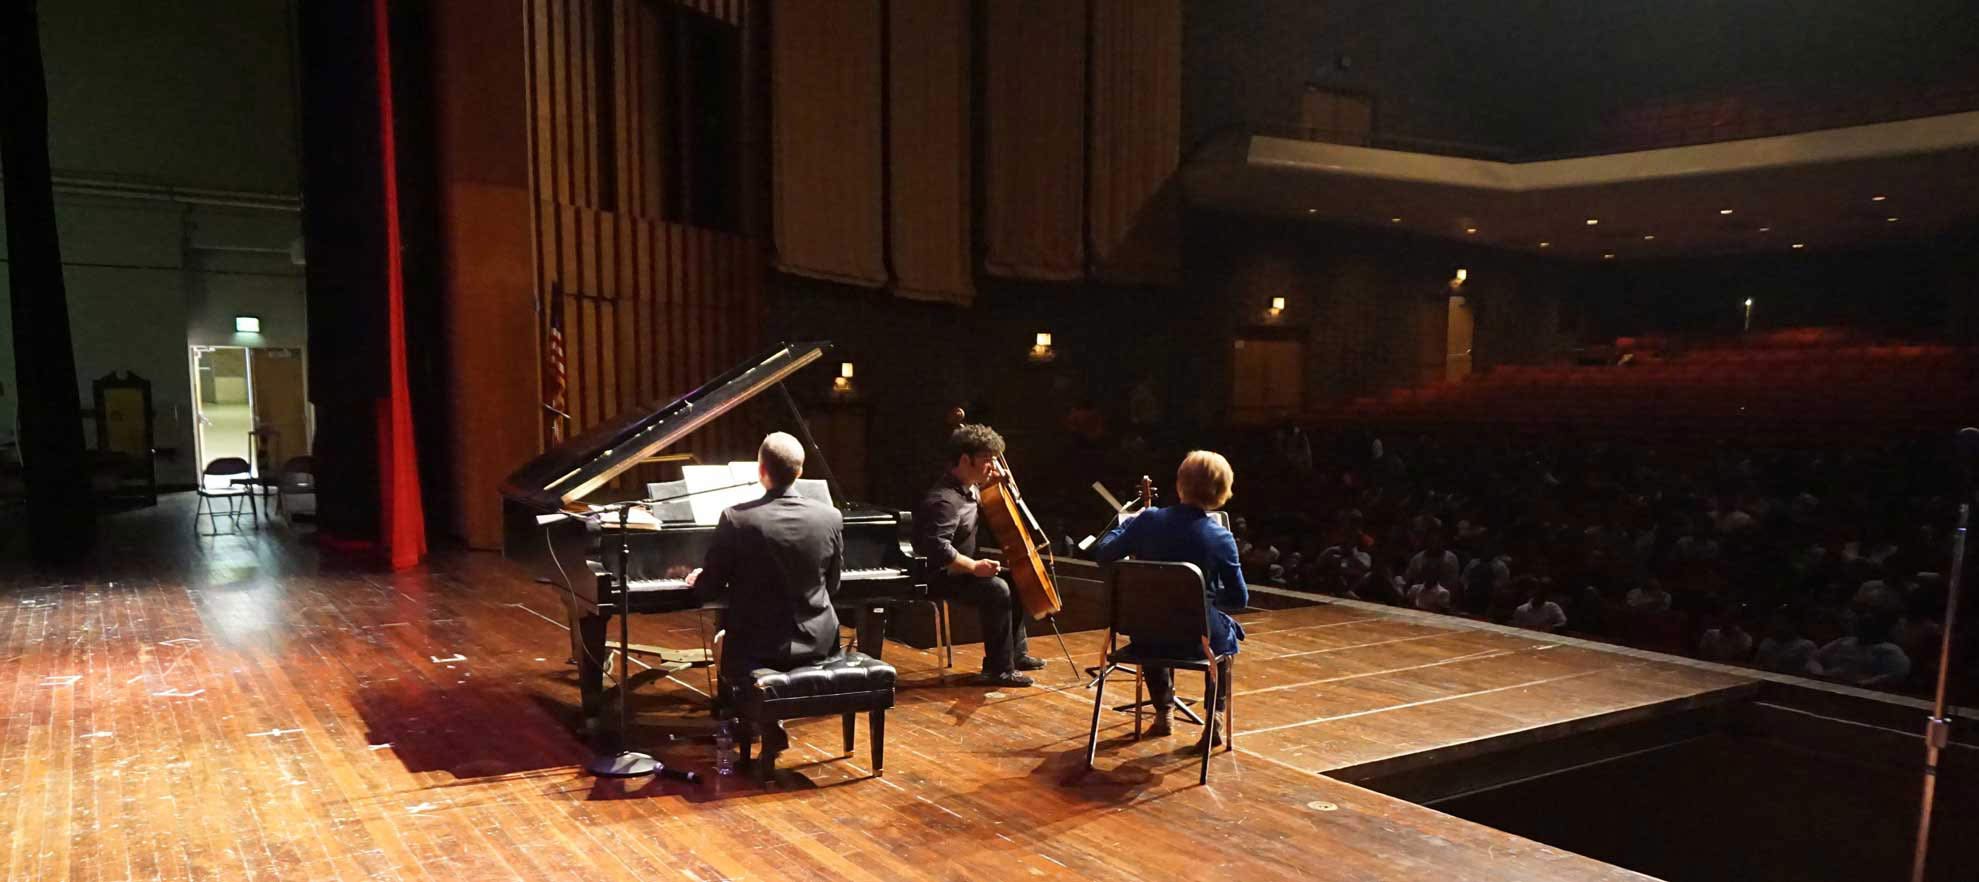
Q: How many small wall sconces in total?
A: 4